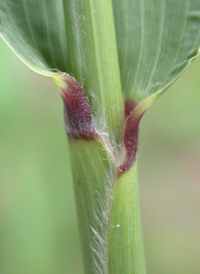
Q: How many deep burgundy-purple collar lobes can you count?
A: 2